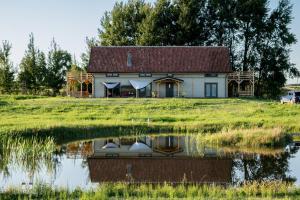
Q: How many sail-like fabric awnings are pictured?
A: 2